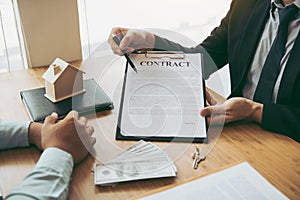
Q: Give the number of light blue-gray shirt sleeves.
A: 2